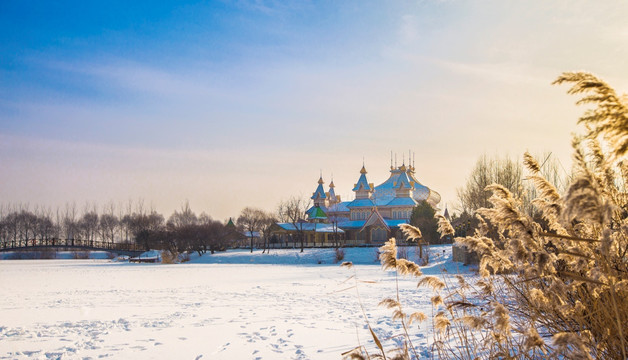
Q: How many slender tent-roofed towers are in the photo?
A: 4